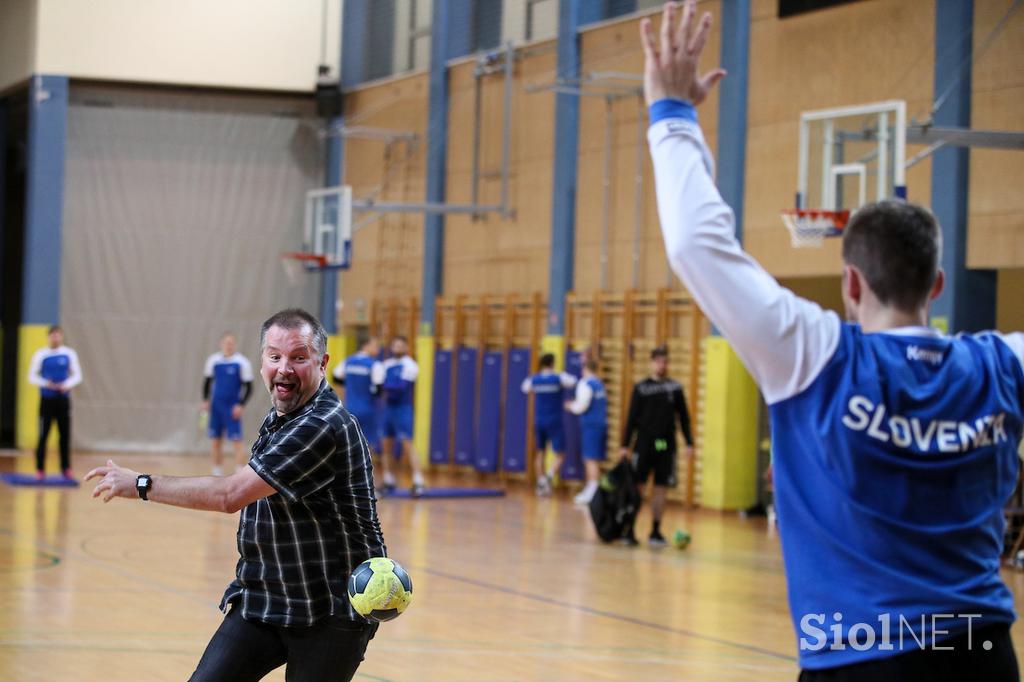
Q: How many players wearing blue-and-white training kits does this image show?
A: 7